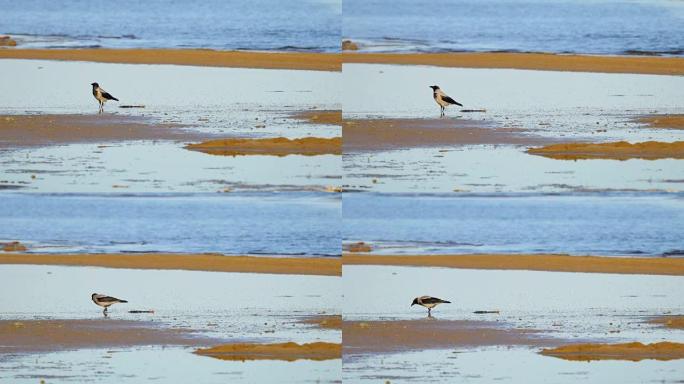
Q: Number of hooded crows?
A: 4